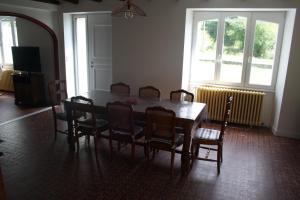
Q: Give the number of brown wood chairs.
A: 8